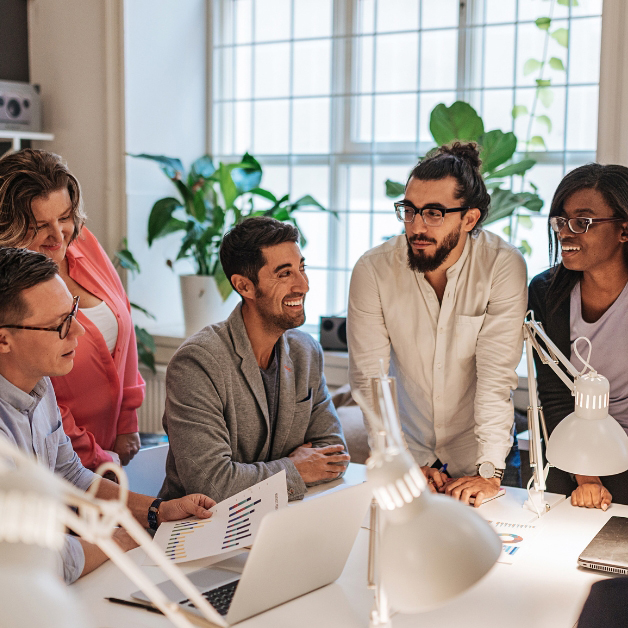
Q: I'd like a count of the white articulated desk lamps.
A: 3